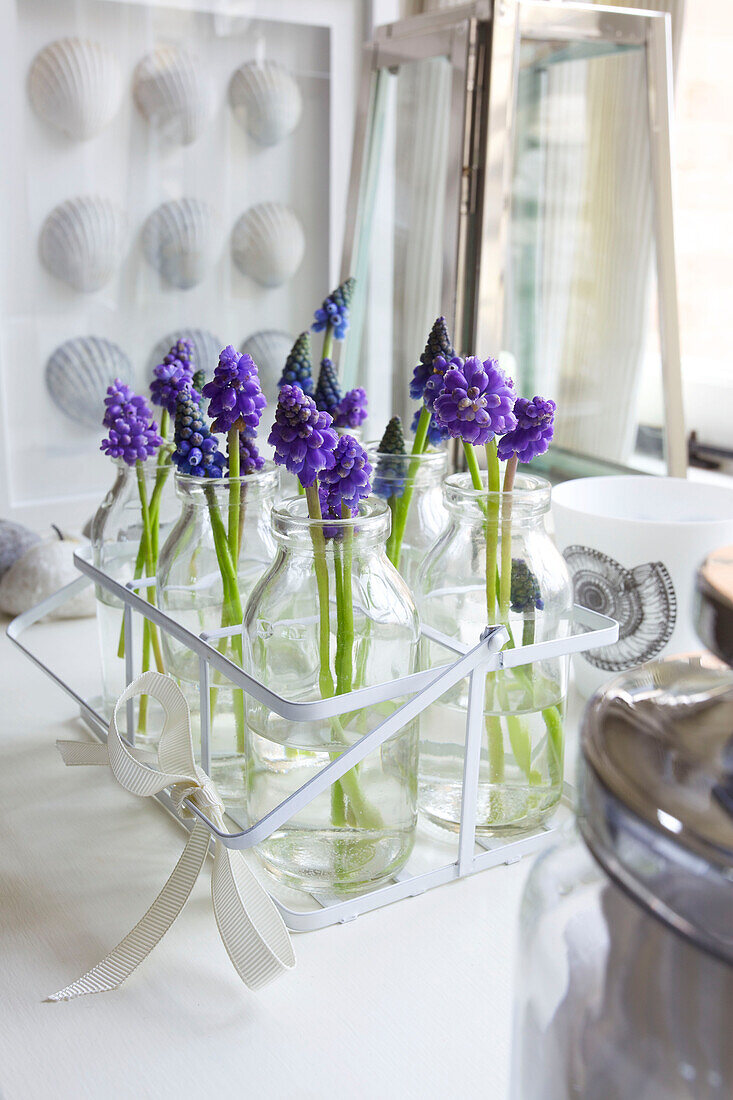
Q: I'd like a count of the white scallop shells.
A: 9